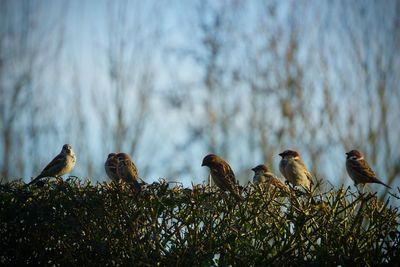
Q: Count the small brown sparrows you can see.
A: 7